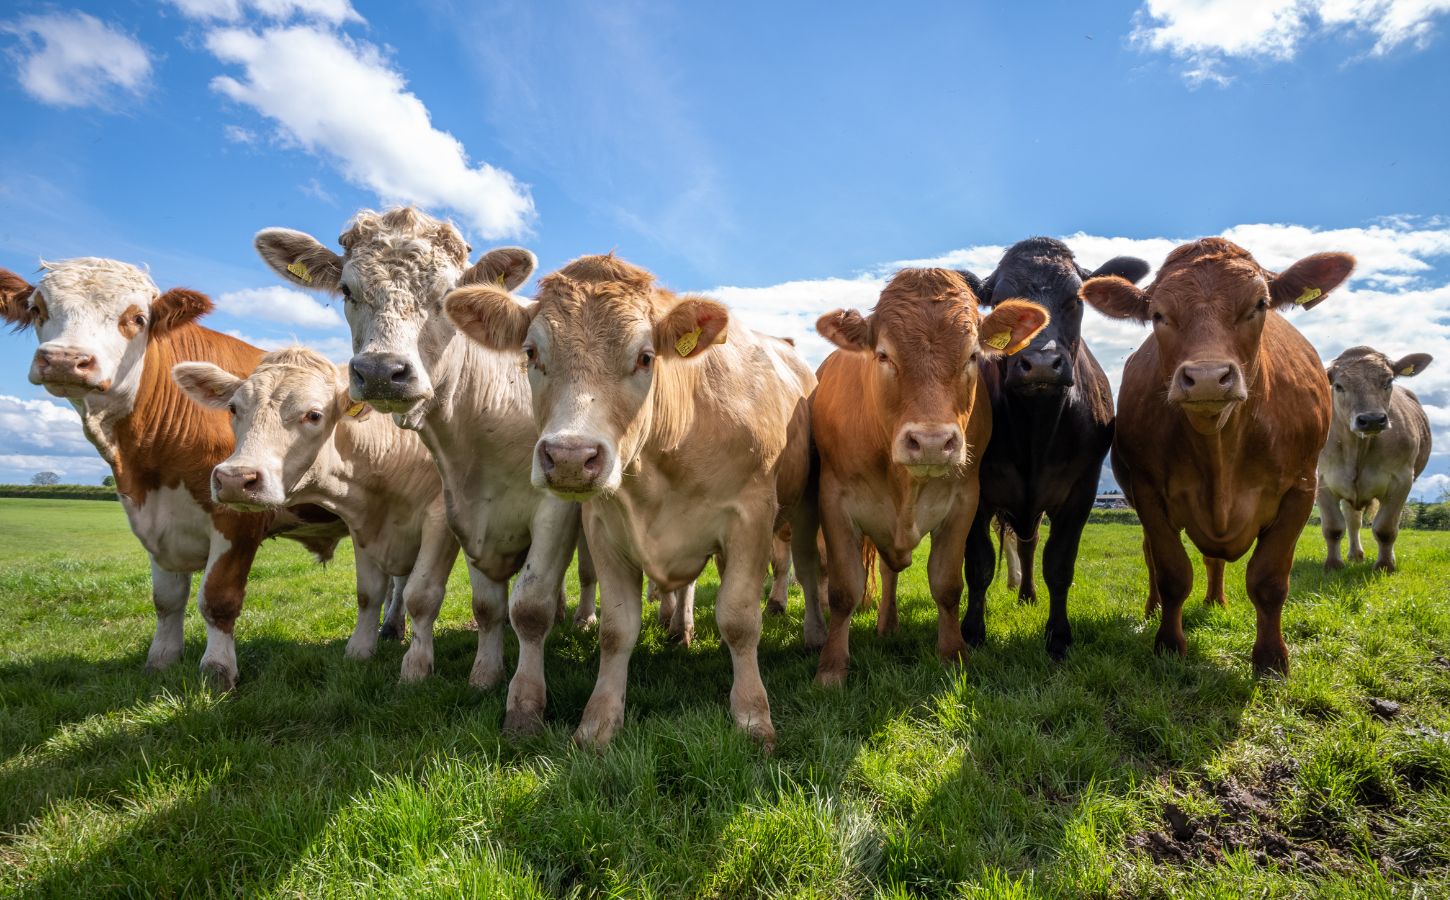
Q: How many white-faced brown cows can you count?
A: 1